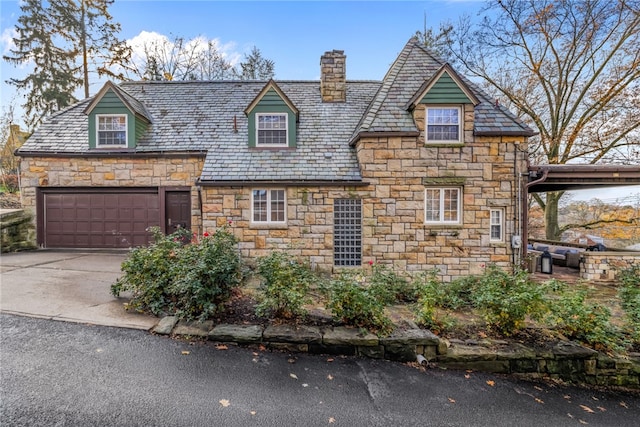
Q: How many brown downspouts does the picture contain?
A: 2